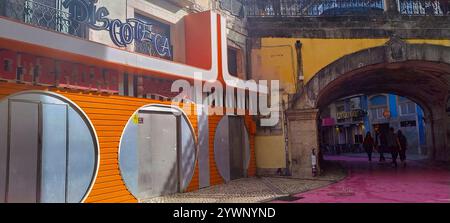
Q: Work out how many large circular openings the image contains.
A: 3